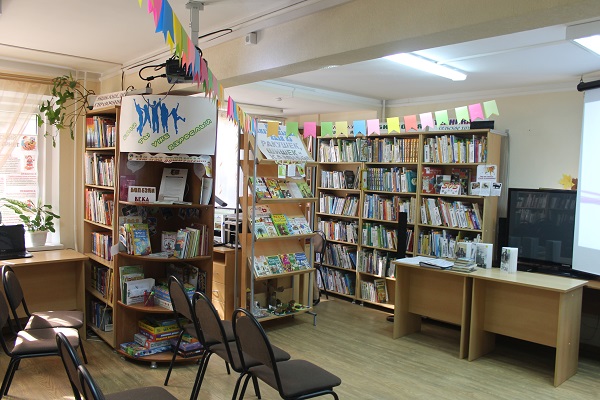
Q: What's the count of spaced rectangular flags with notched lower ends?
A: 14